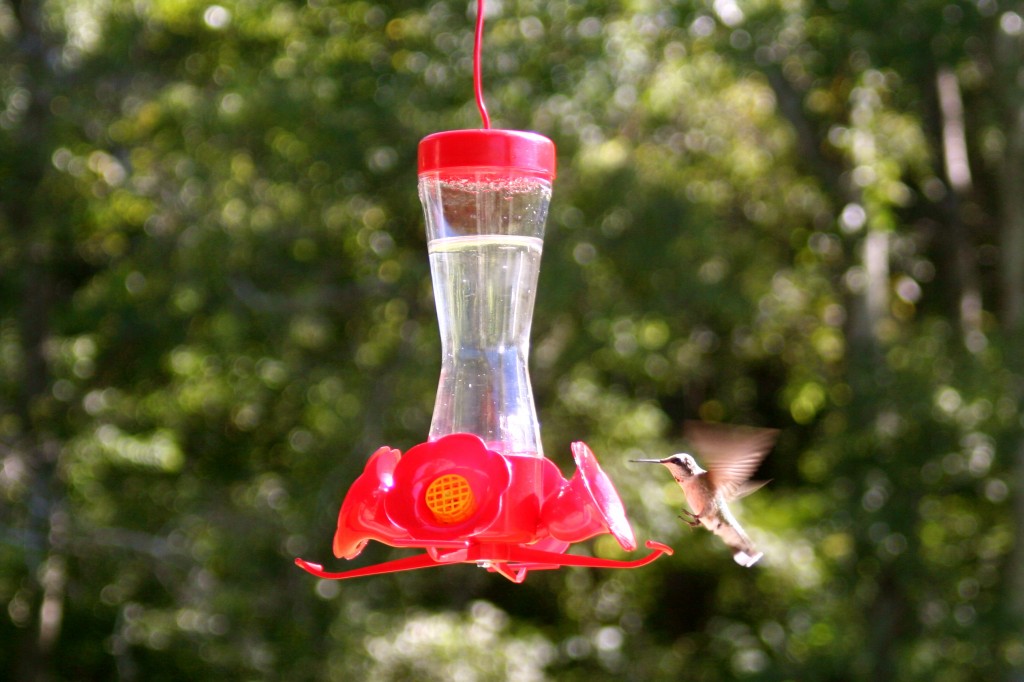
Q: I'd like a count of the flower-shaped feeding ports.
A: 4